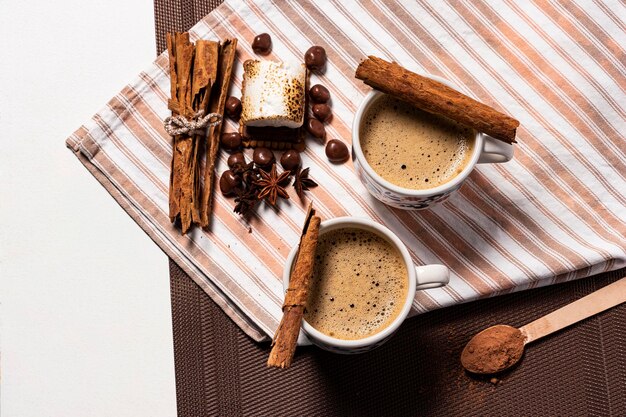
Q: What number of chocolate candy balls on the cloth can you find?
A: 12